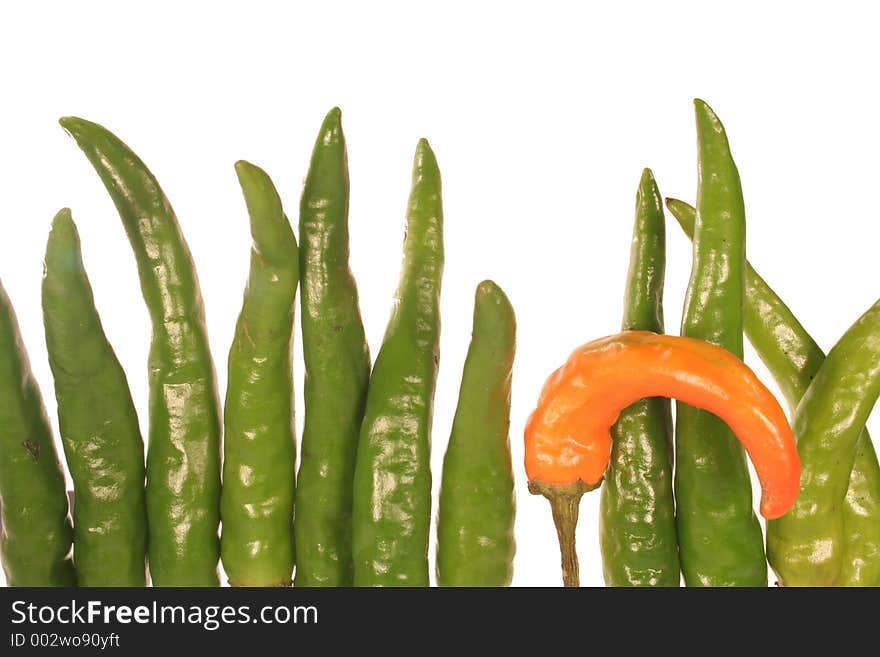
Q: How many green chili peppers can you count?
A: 11